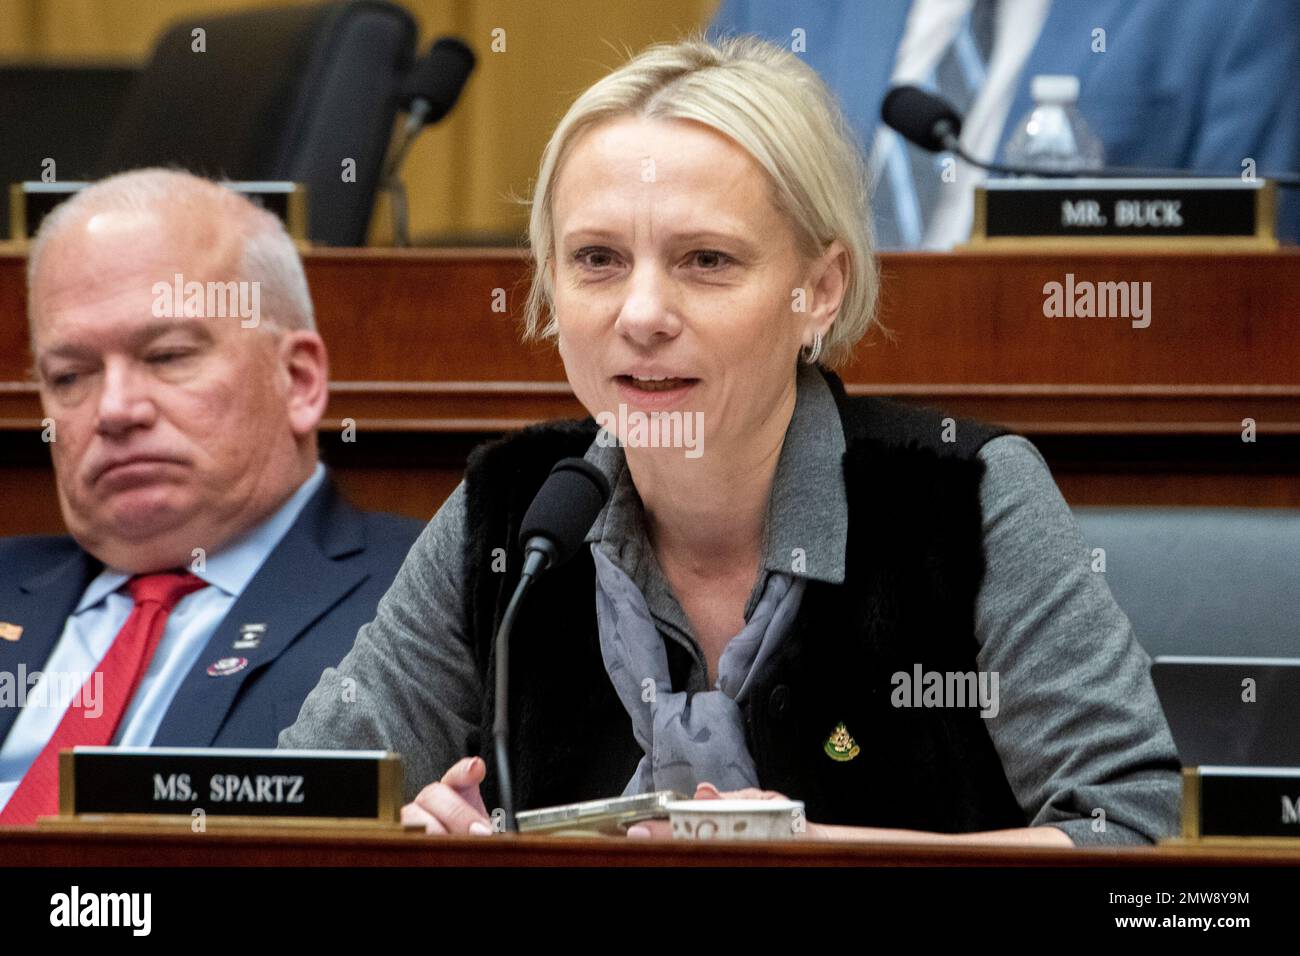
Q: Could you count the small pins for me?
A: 4